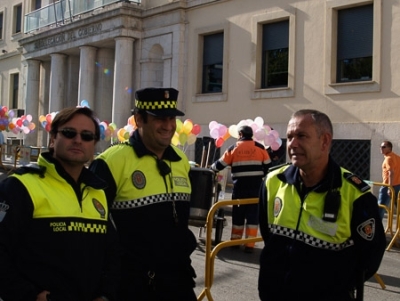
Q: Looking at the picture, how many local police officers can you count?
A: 3